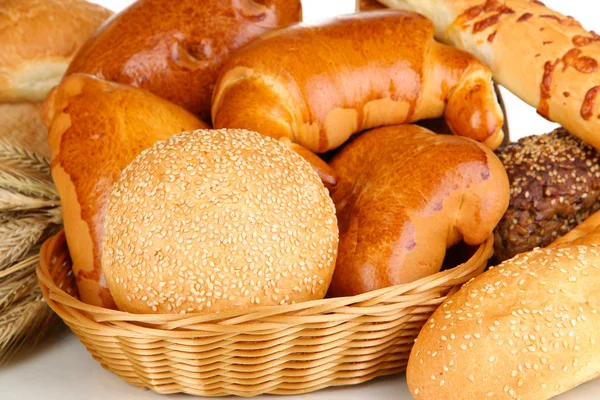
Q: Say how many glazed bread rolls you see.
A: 4